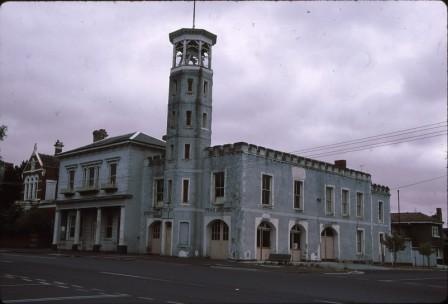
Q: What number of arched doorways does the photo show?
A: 5